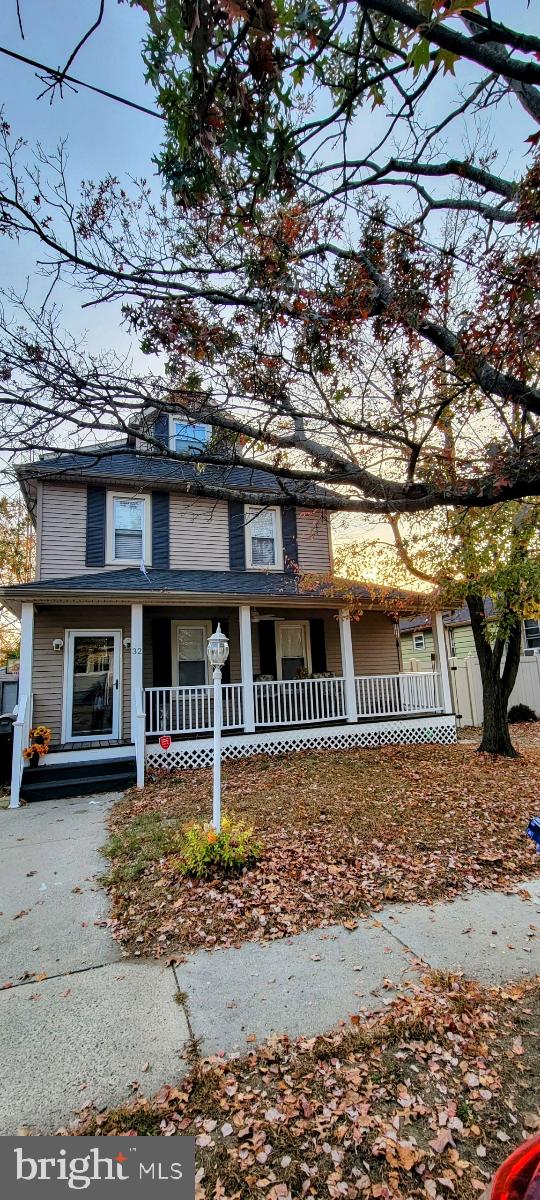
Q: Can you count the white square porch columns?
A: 5